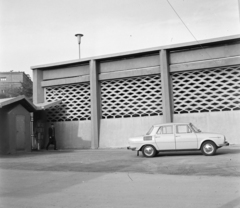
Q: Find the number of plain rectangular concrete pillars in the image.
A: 3